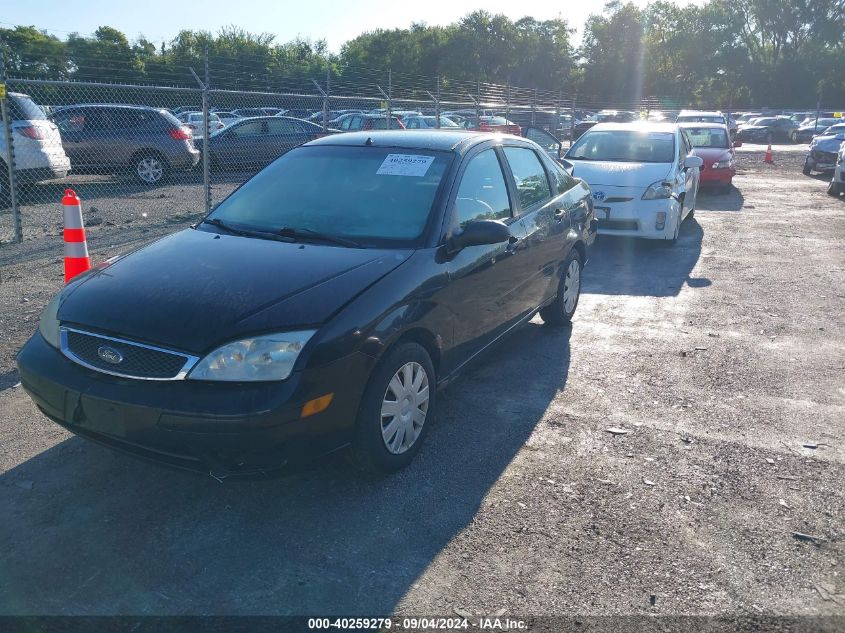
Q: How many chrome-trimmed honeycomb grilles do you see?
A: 1